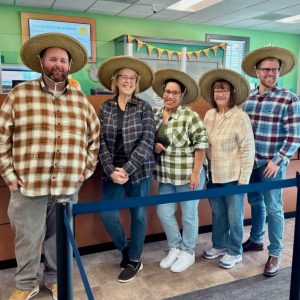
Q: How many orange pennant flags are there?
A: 11